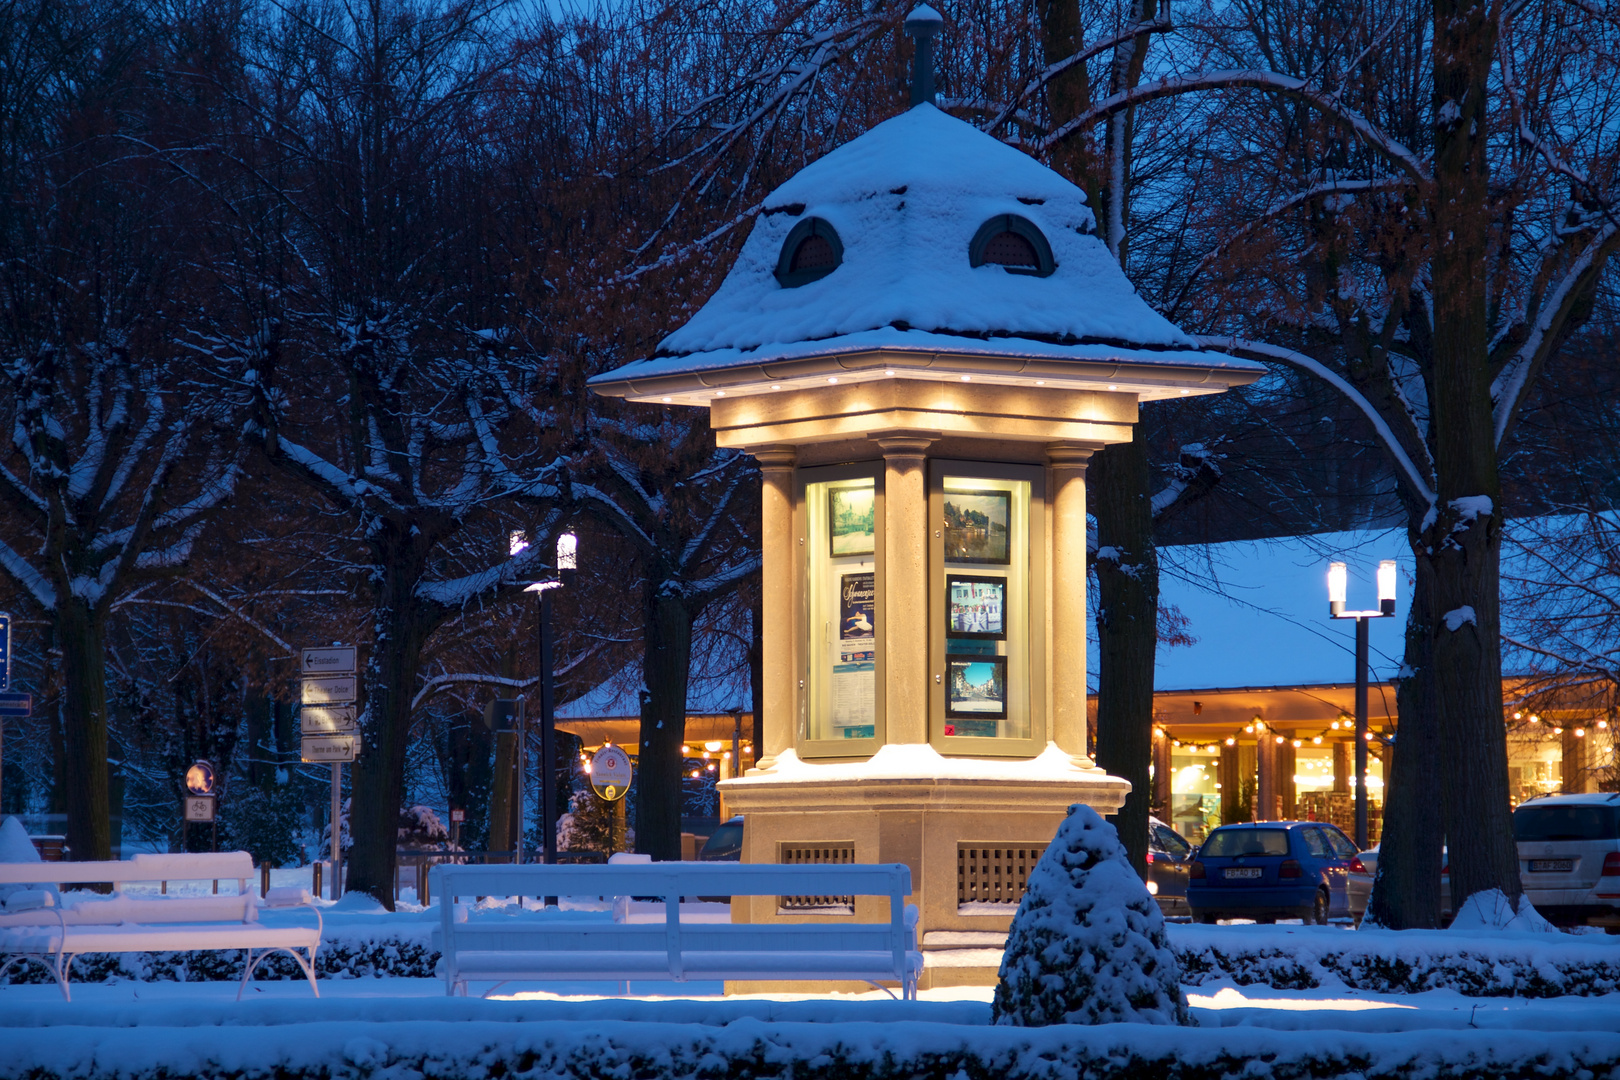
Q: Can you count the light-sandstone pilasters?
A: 3